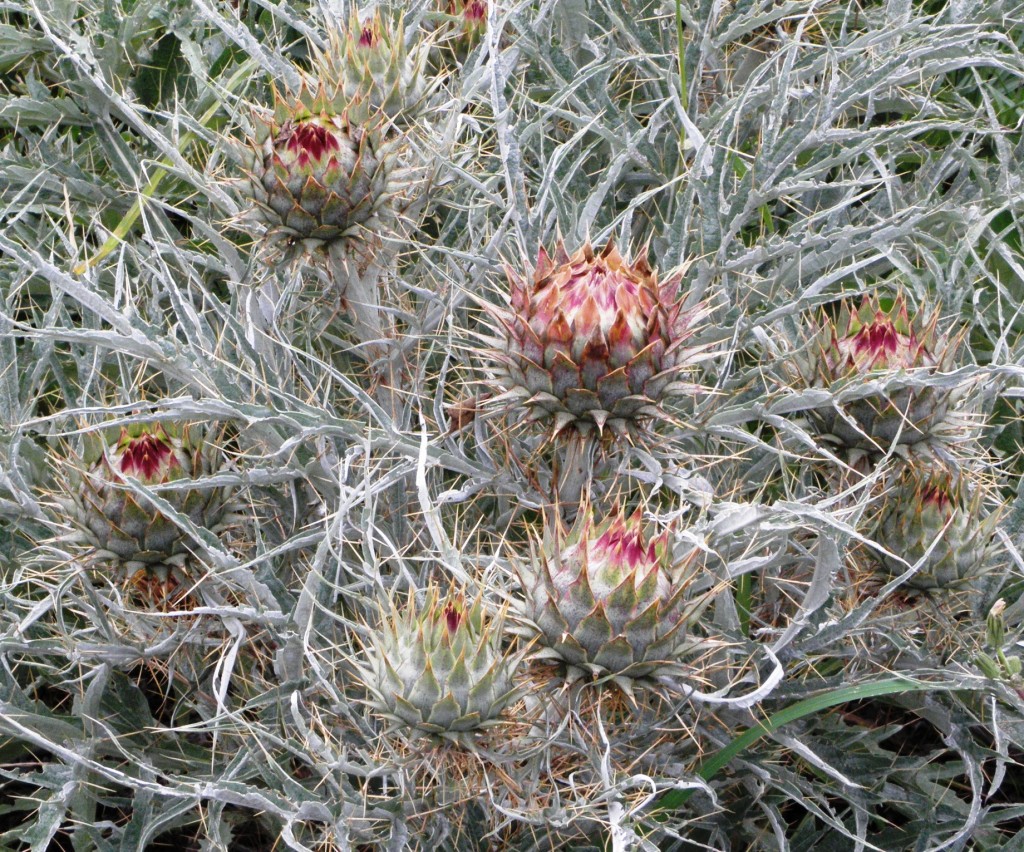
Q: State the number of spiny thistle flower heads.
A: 9